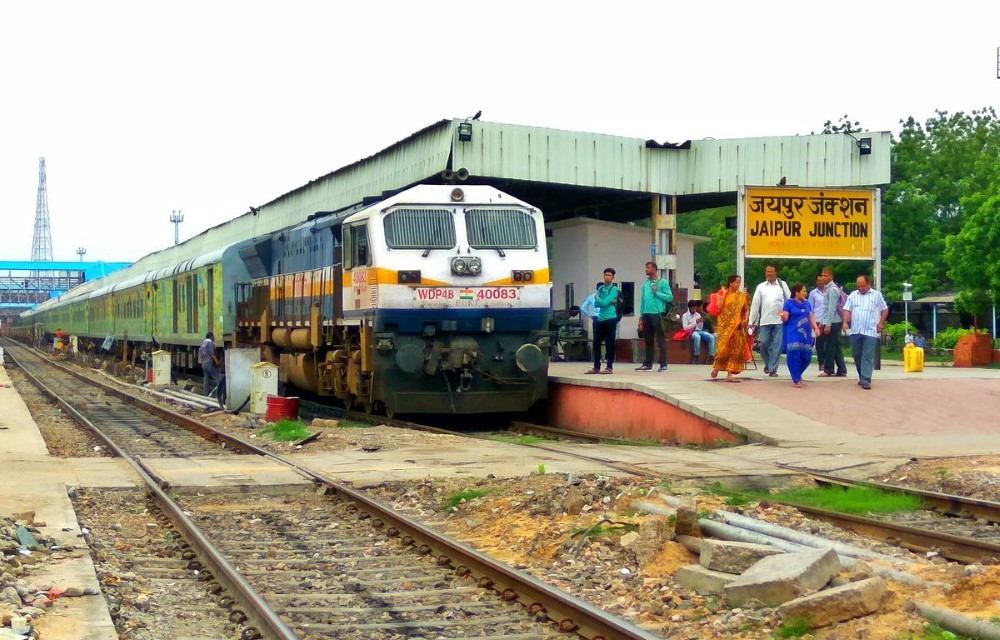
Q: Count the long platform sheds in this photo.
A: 1